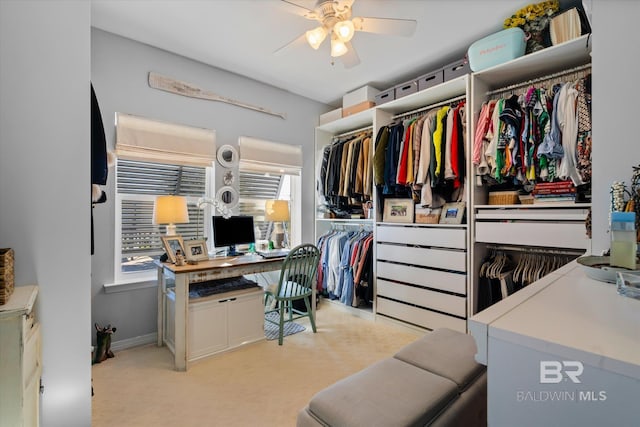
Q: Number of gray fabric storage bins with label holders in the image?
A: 4